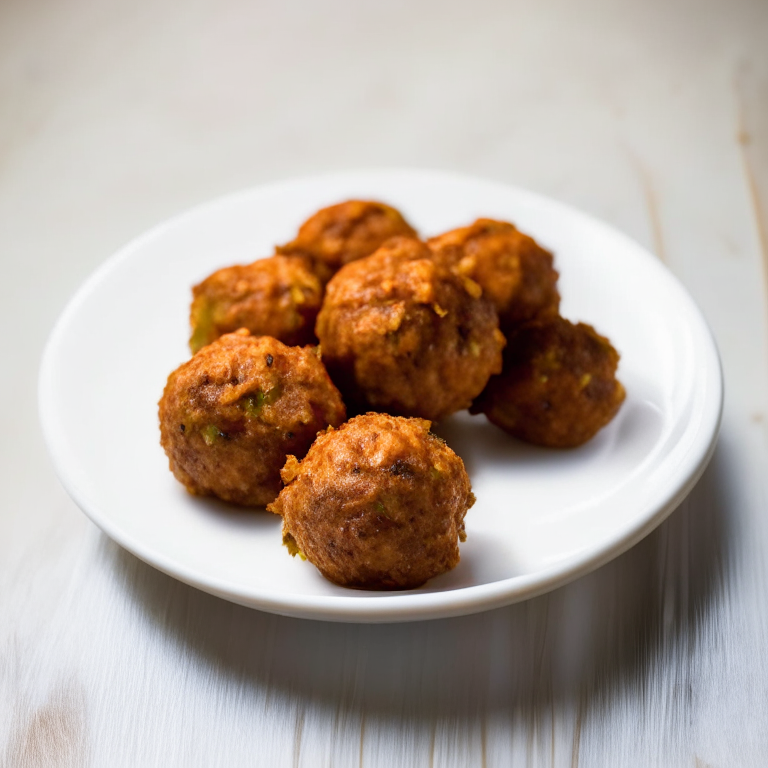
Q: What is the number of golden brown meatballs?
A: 7